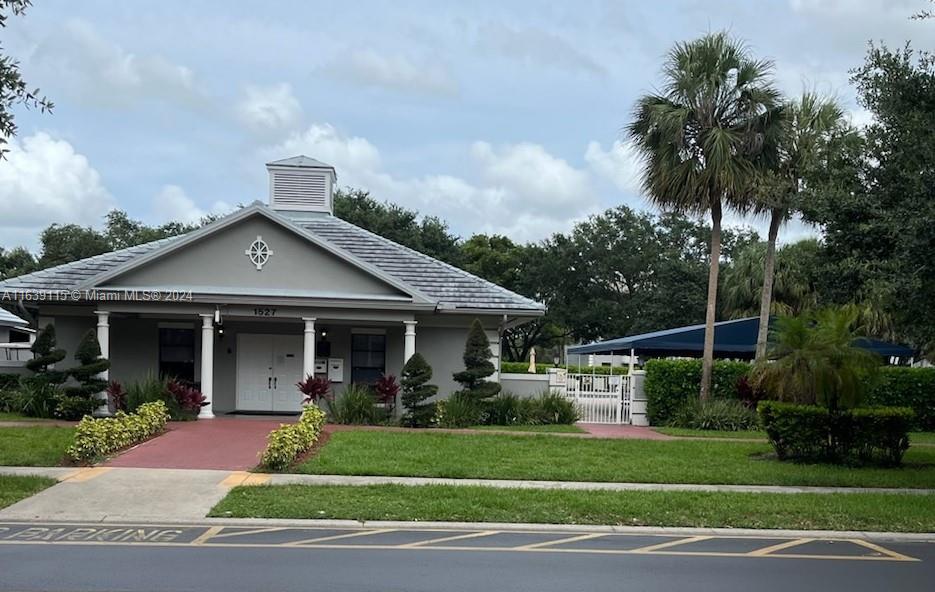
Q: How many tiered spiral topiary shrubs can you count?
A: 4